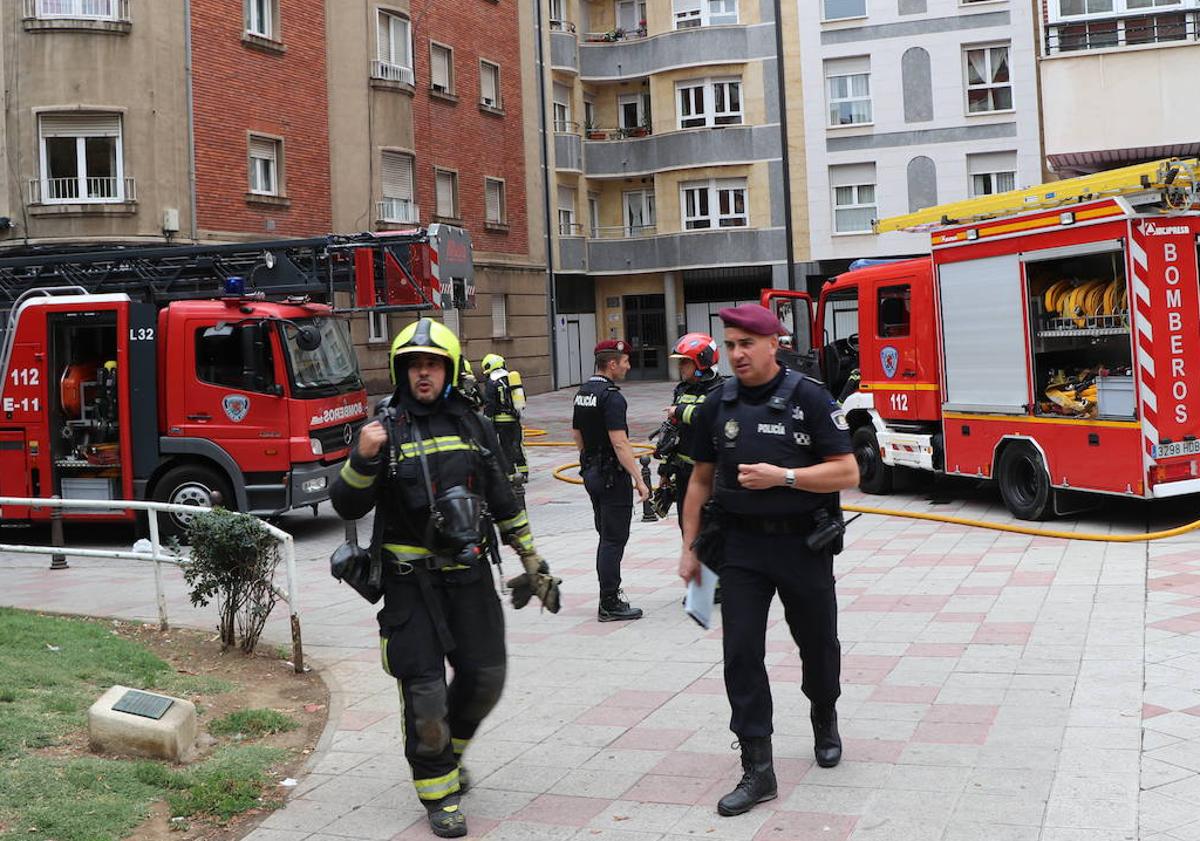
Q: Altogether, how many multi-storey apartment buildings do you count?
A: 4